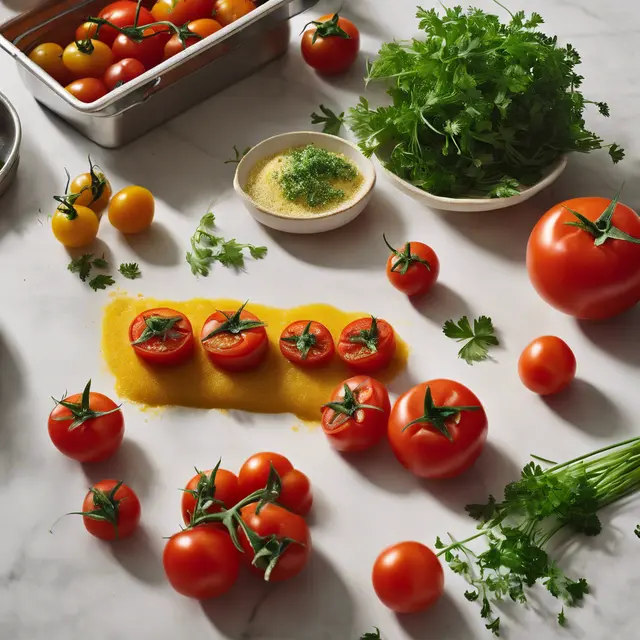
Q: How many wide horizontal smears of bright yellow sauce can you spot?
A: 1